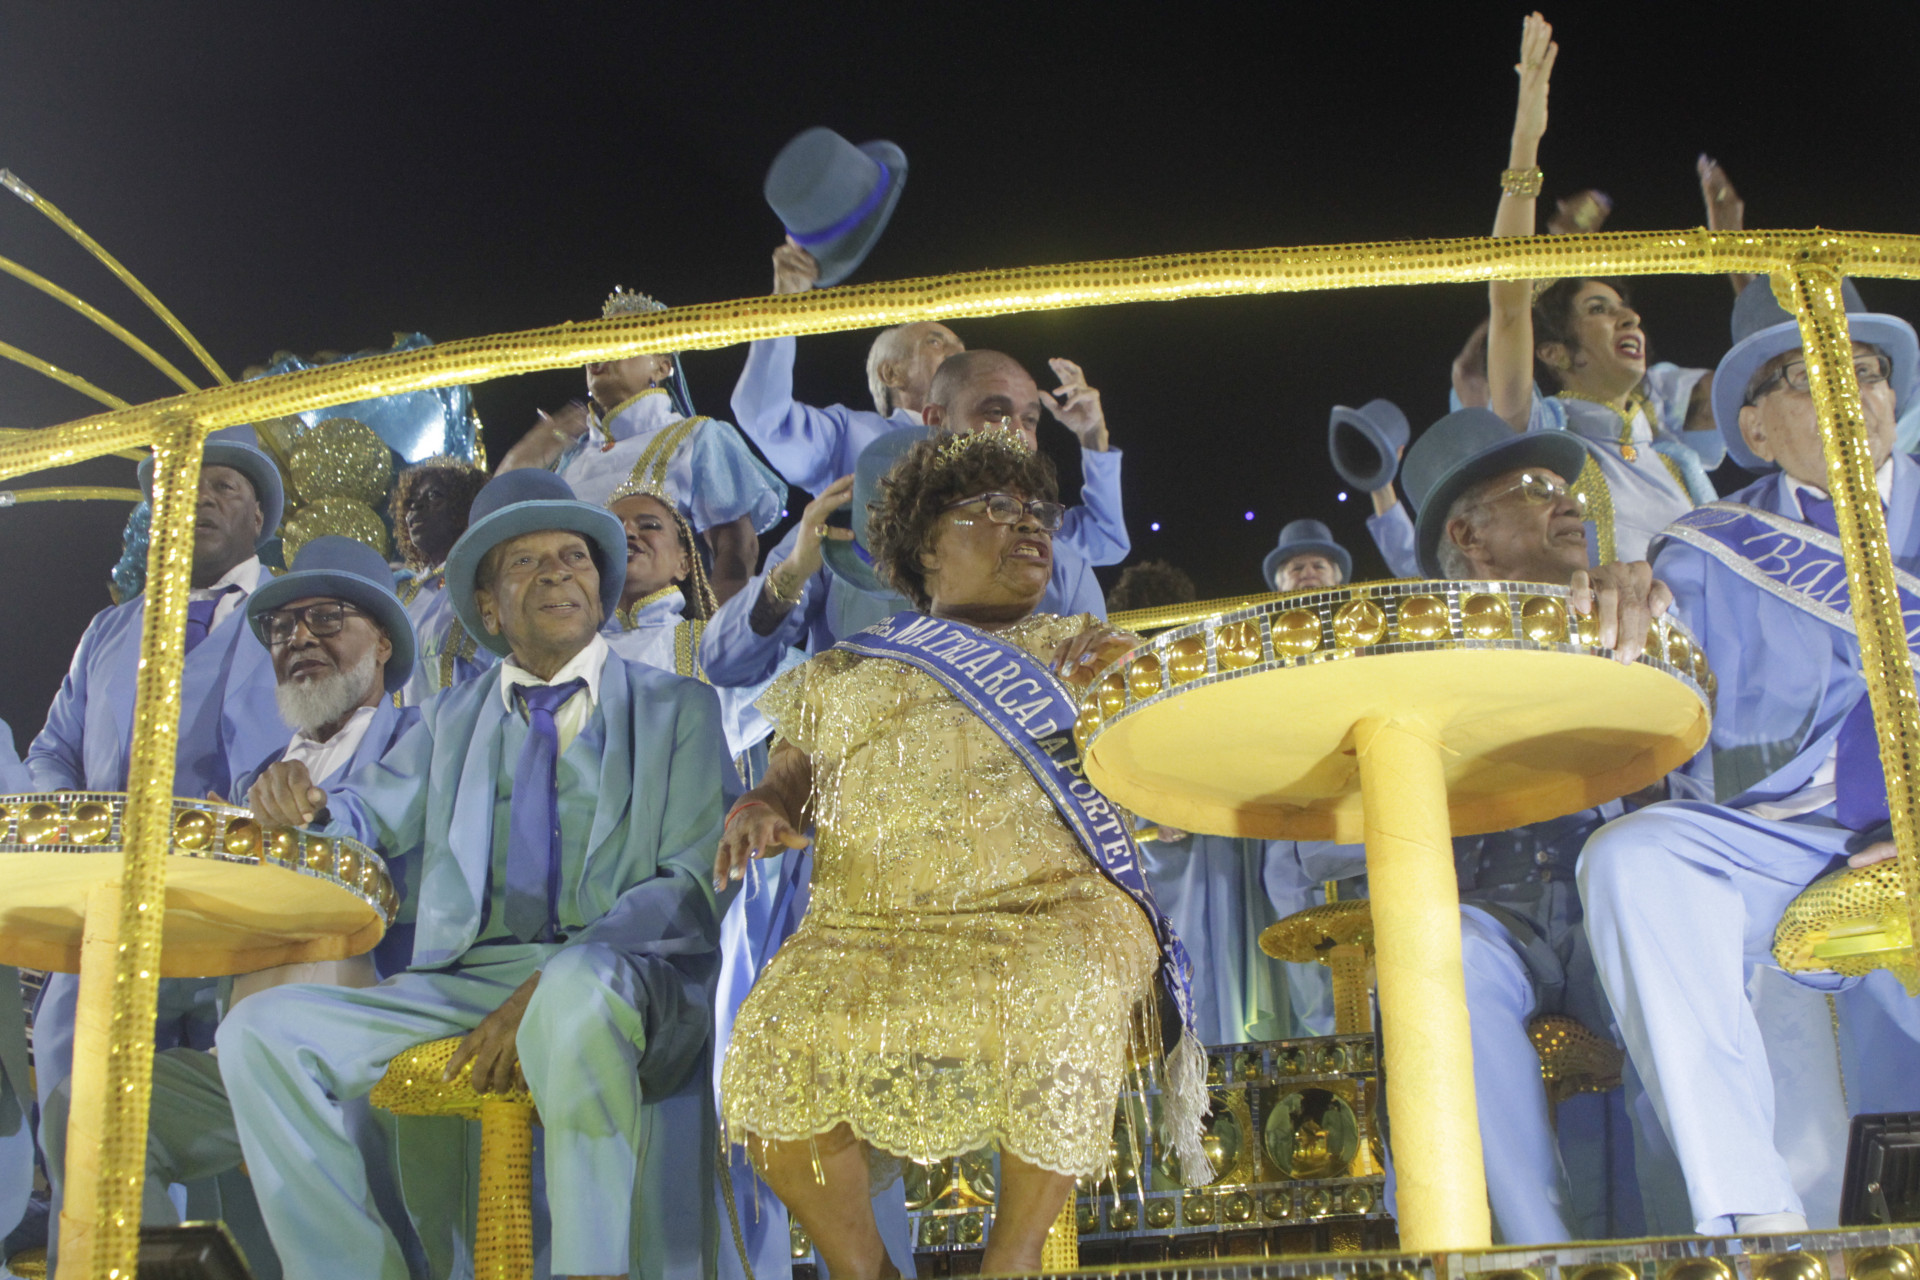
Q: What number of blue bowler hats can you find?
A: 9